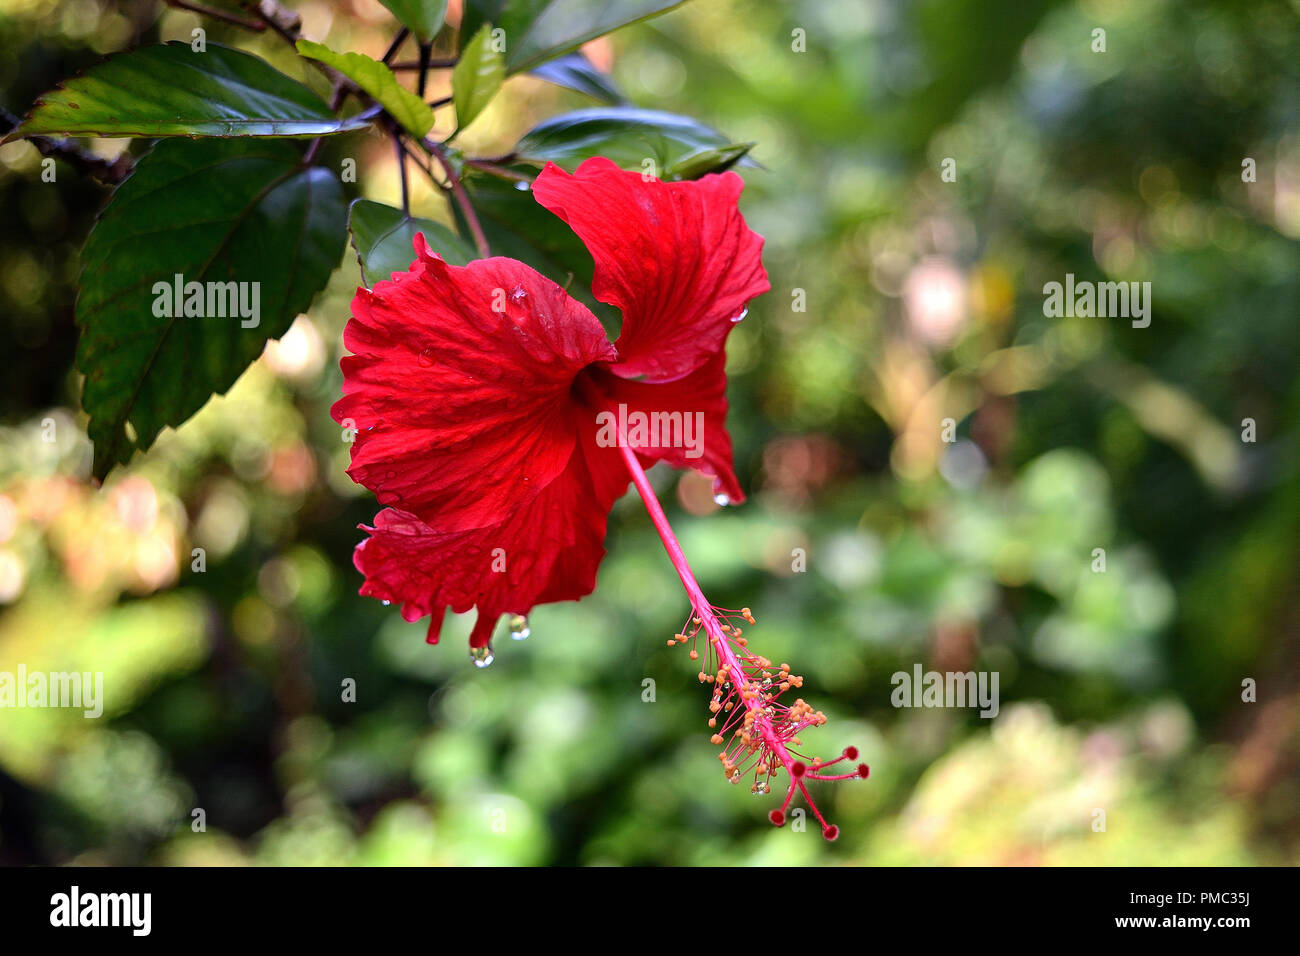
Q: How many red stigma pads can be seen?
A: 5